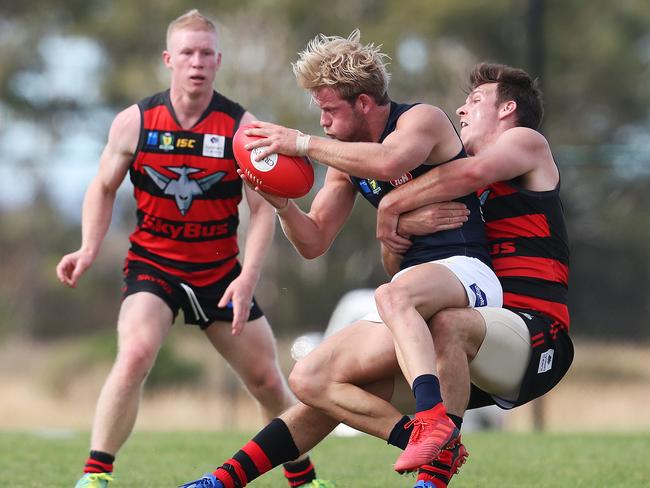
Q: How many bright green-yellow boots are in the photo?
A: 2